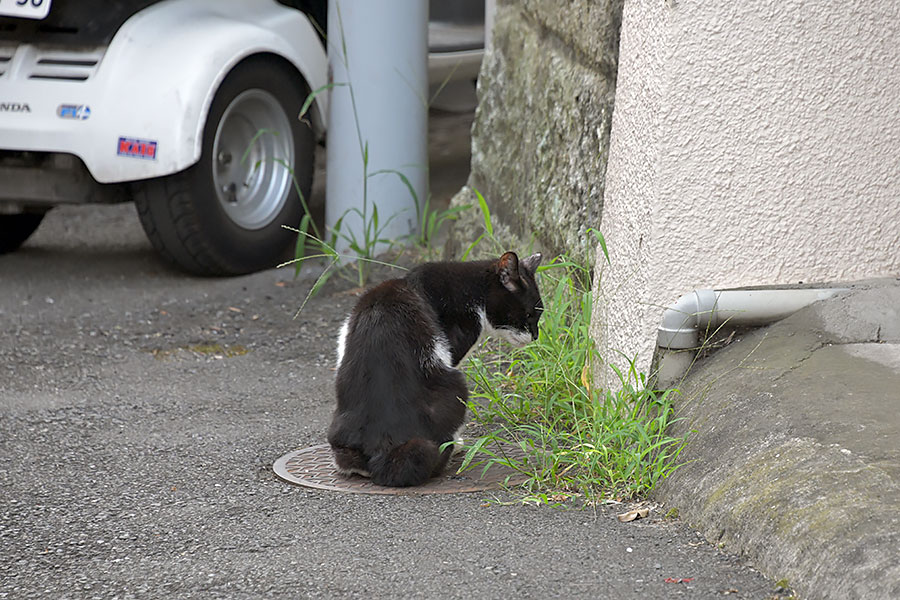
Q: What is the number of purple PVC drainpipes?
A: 0